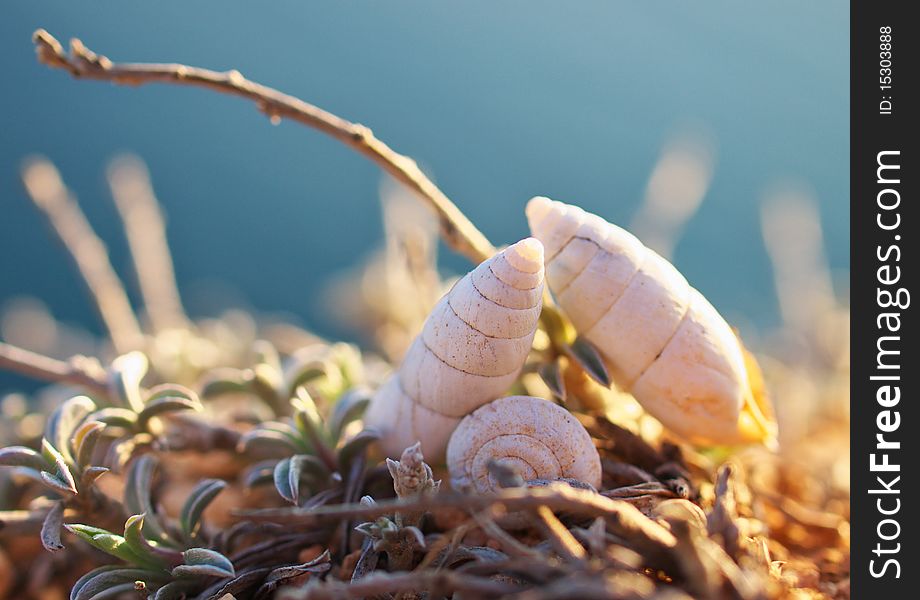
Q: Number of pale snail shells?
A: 3